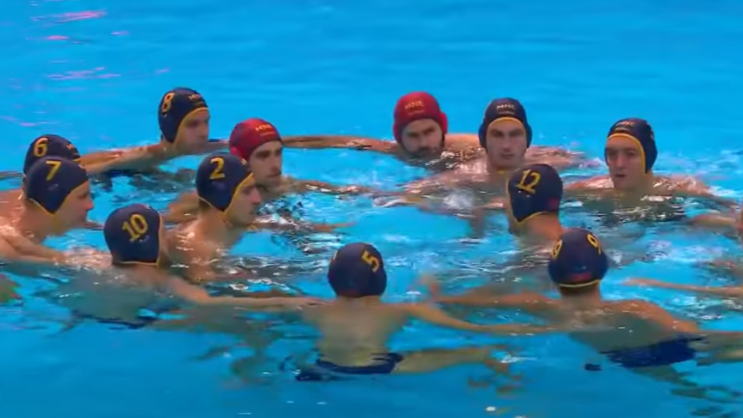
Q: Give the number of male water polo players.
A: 12